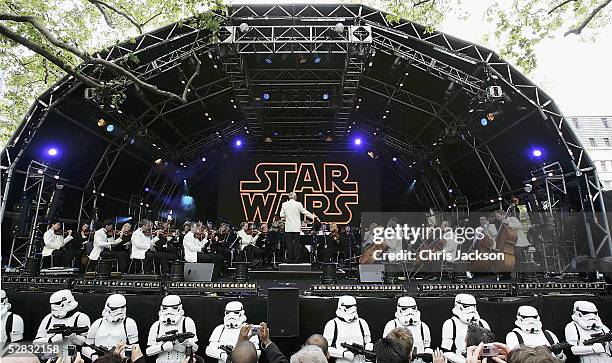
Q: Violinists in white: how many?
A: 5